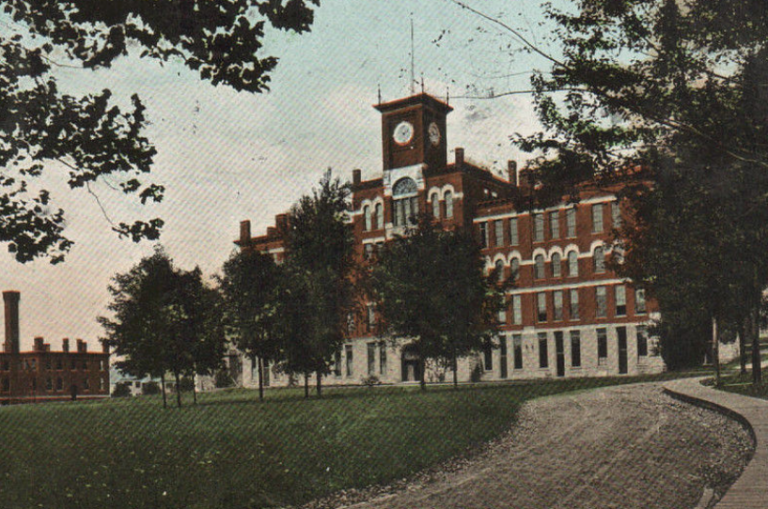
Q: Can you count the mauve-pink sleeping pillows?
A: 0